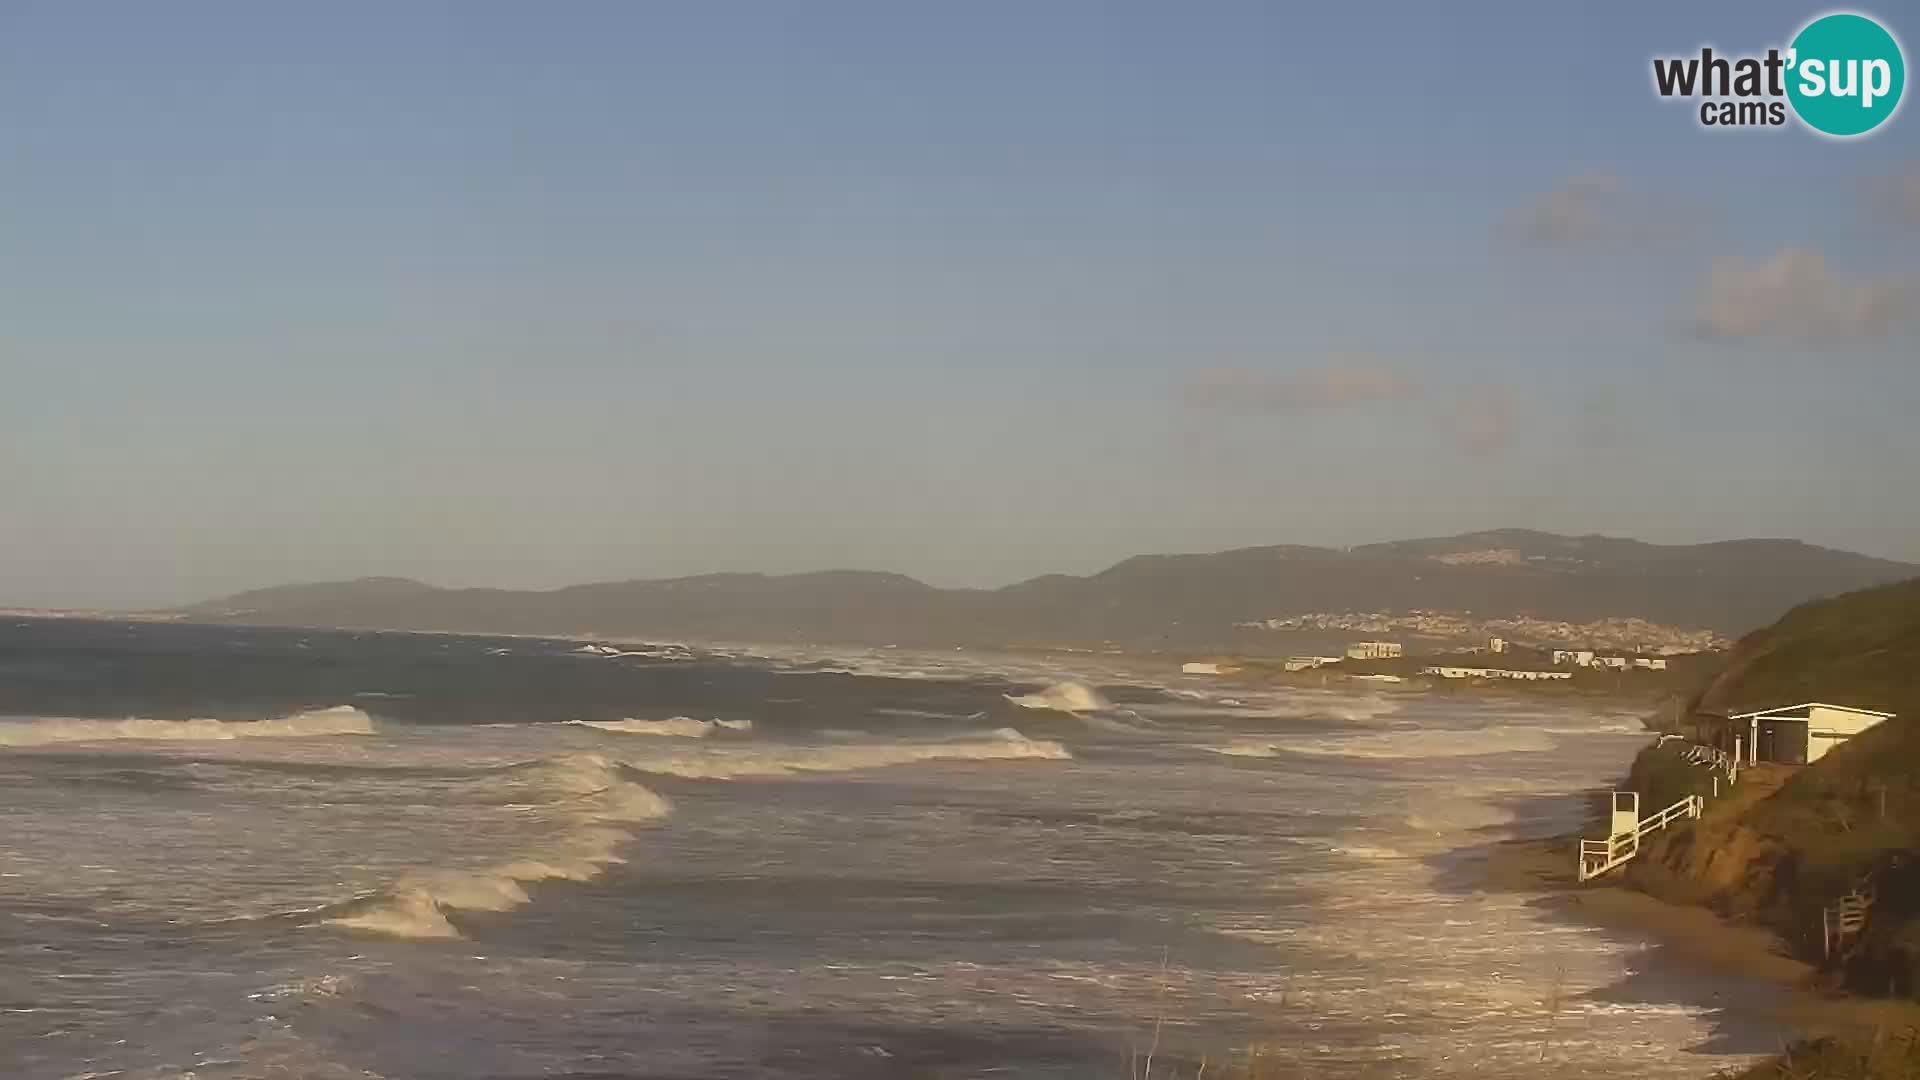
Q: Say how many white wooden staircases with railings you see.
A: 1